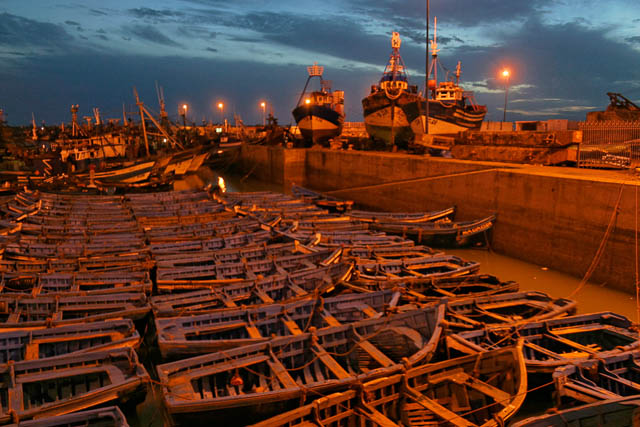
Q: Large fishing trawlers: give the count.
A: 3